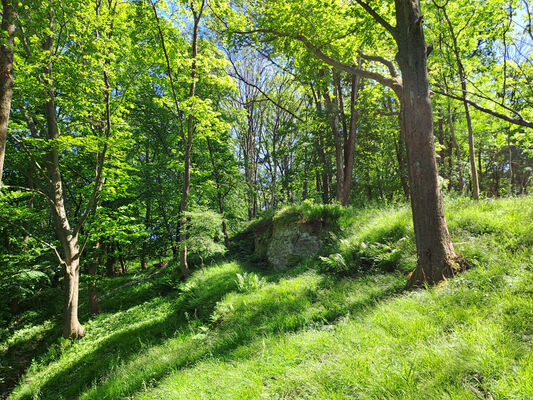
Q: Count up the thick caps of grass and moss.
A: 1